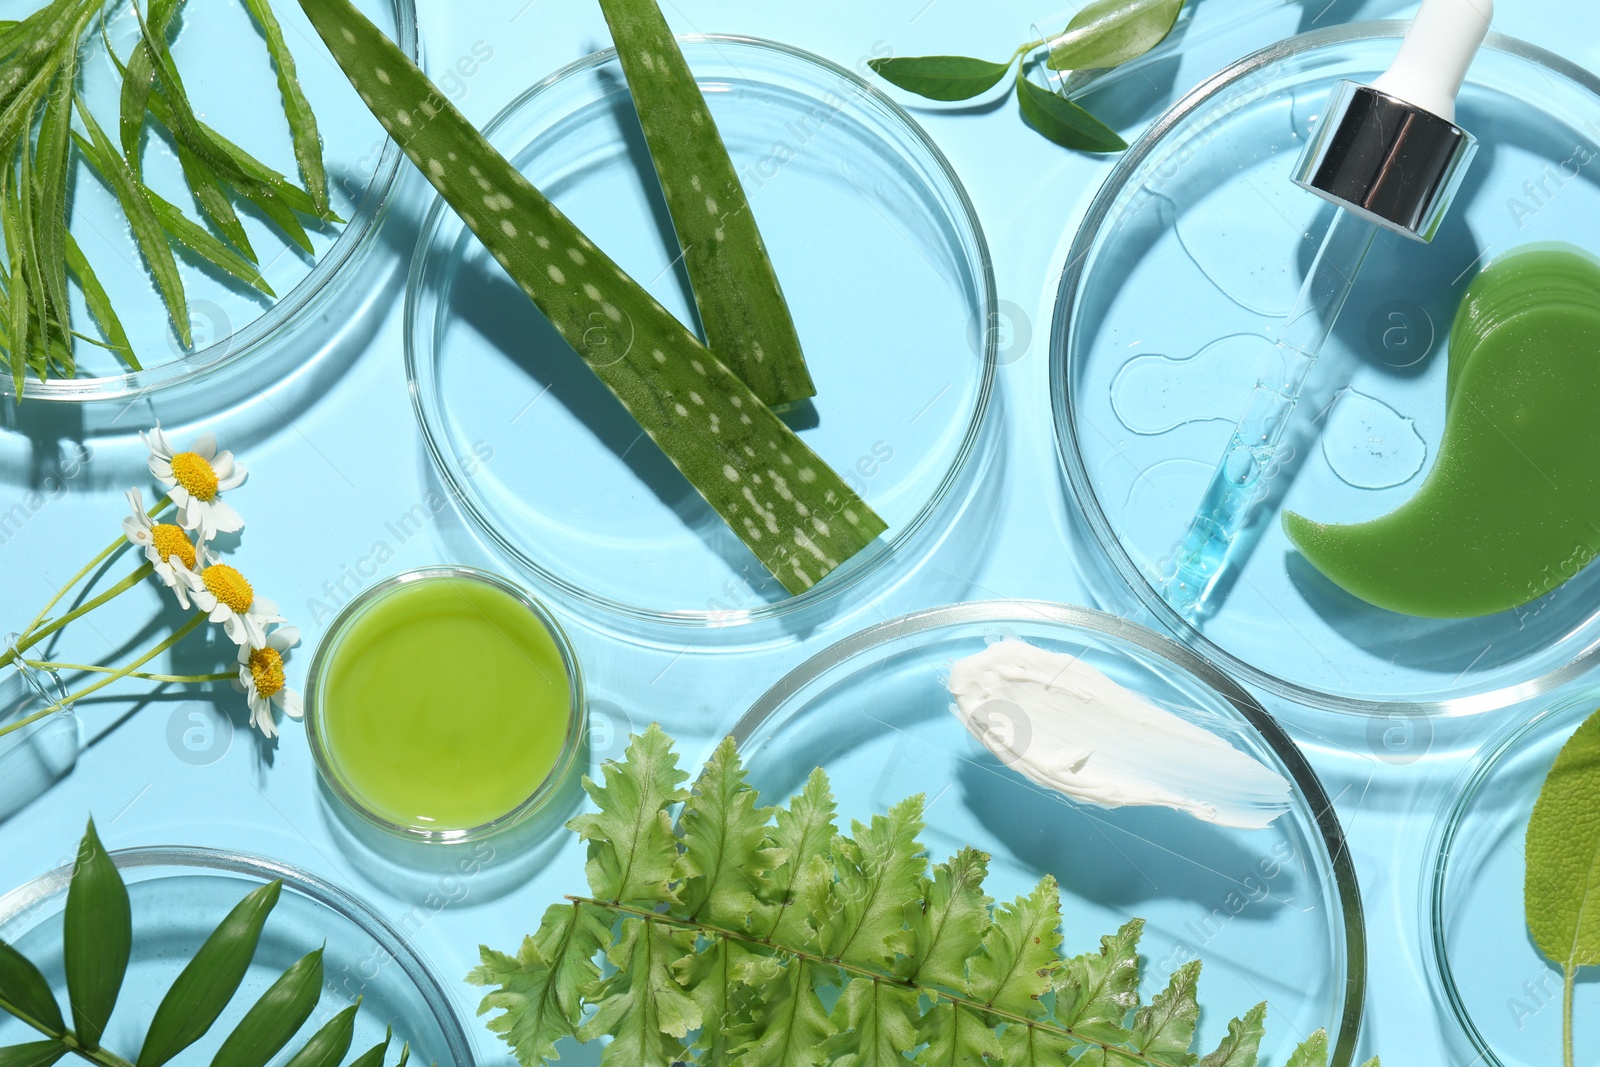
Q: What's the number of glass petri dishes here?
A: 7